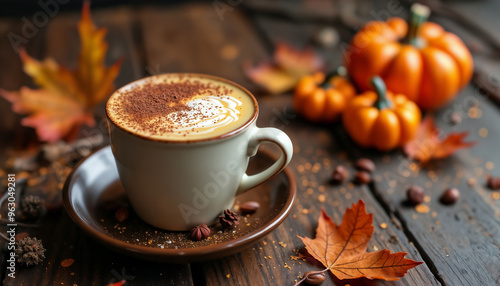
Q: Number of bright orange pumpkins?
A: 3